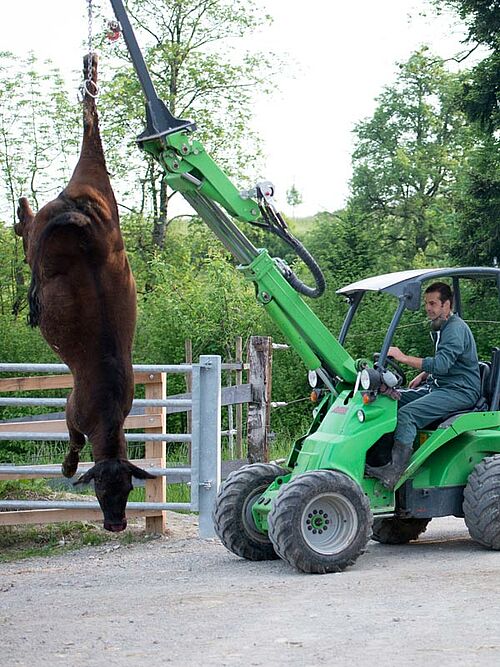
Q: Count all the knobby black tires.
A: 4